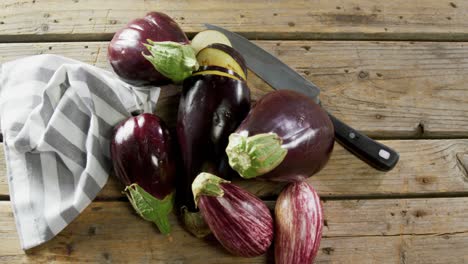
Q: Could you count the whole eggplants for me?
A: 5